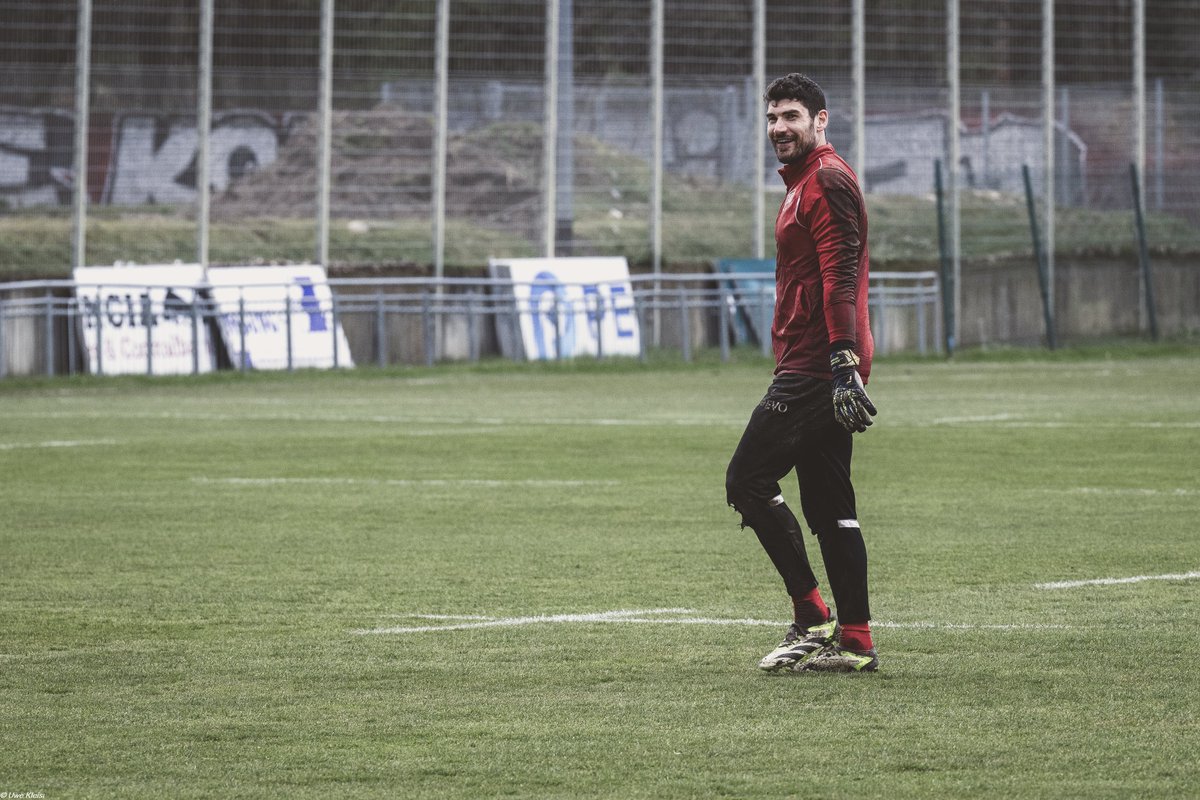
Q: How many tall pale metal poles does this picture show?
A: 11